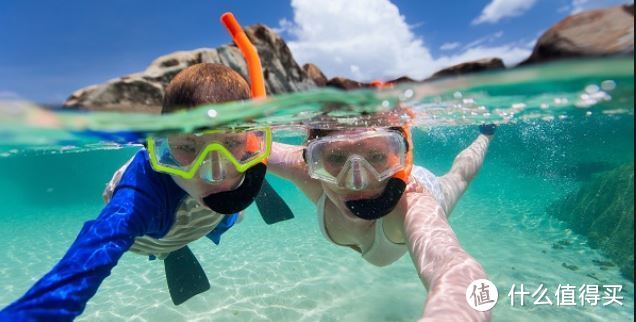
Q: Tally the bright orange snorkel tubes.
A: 2